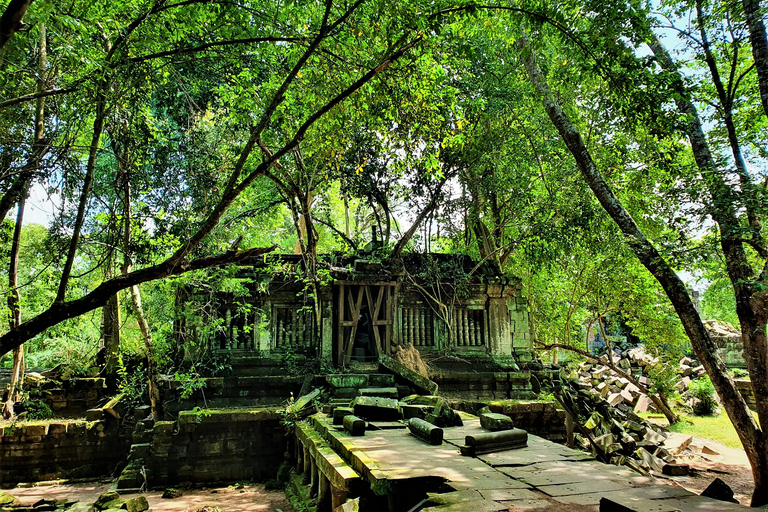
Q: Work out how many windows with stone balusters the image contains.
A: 4